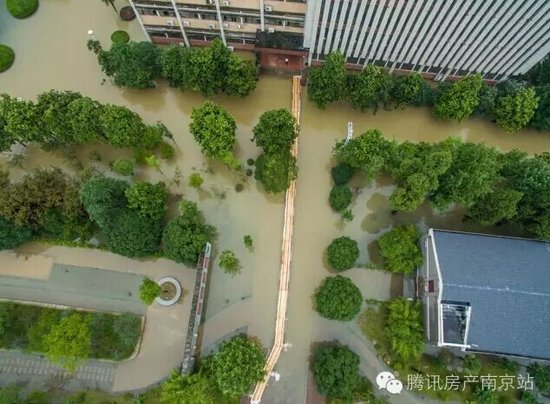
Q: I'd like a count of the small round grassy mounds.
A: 3